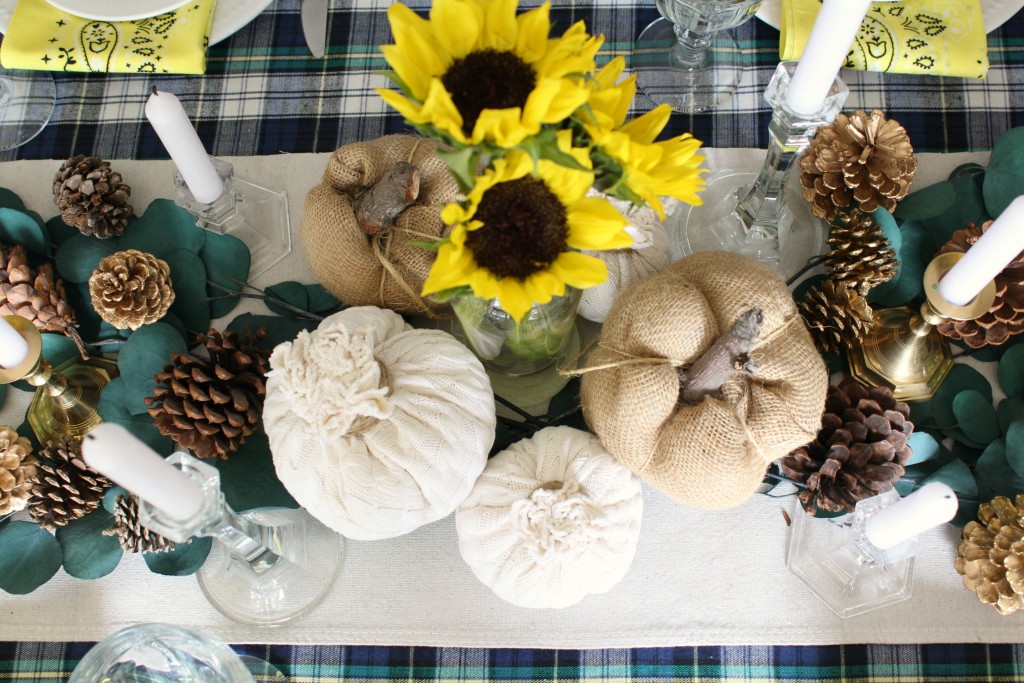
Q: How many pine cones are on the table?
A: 13